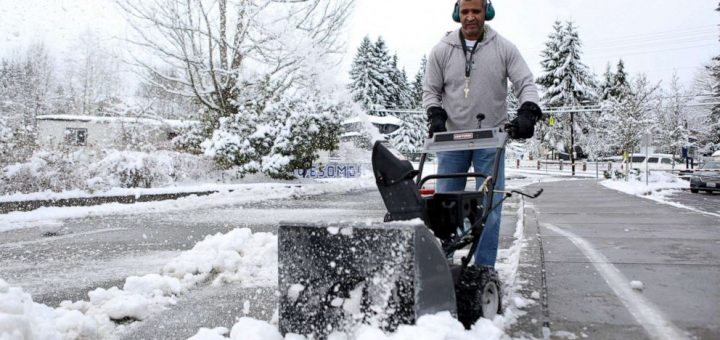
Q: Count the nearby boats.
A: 0